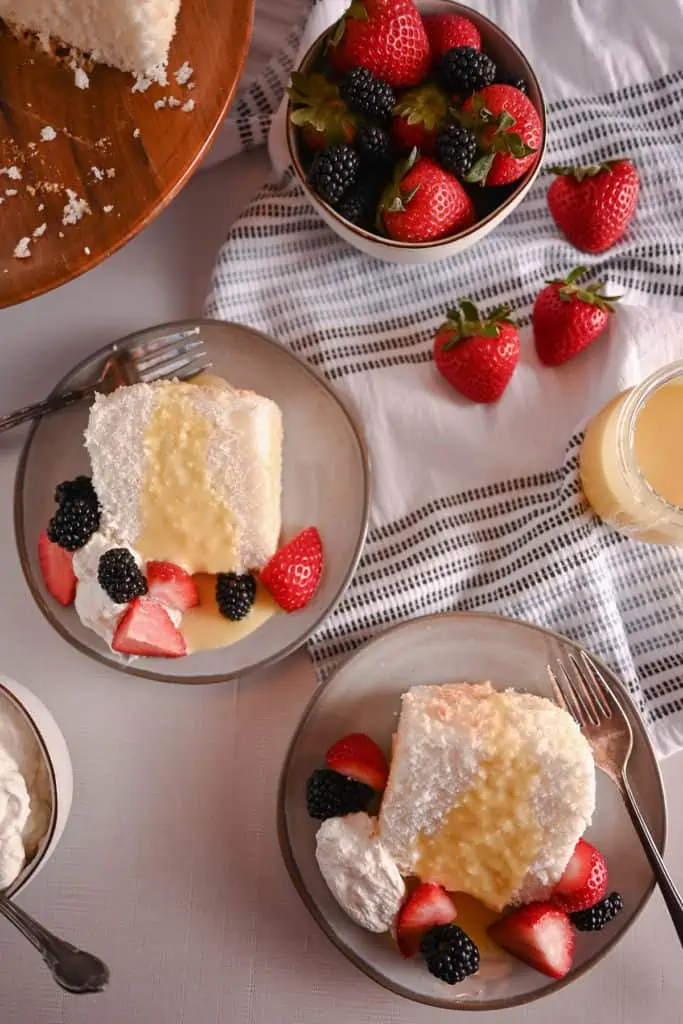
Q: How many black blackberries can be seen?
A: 14